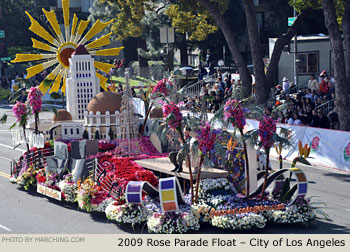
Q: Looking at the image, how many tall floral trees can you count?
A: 7